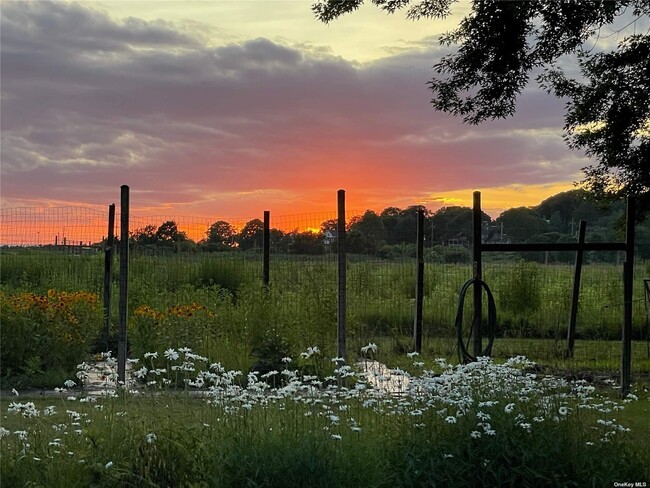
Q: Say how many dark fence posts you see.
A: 8